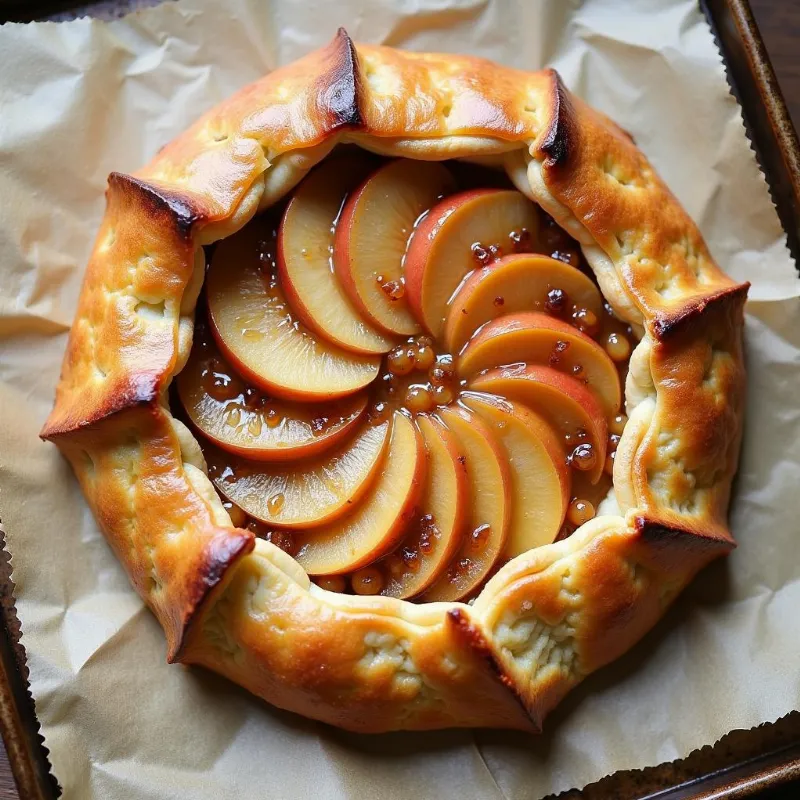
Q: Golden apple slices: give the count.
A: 13